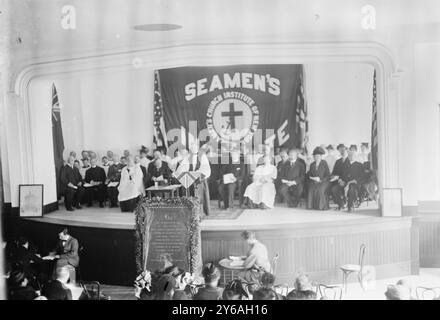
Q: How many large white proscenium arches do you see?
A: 1